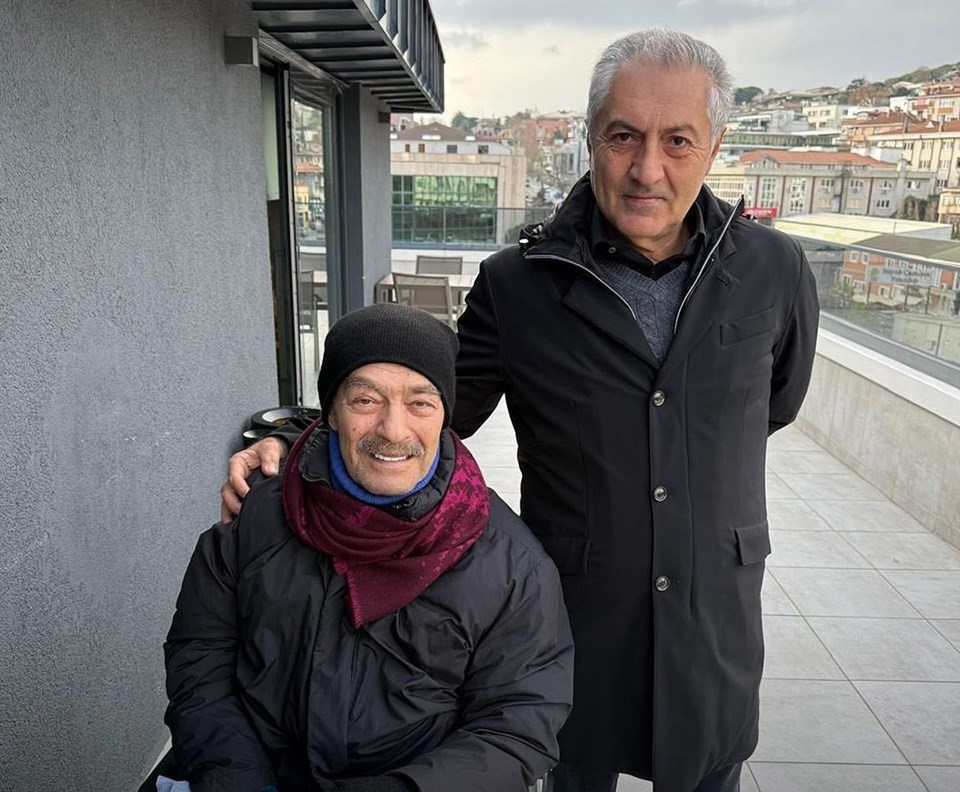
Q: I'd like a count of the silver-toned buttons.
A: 3